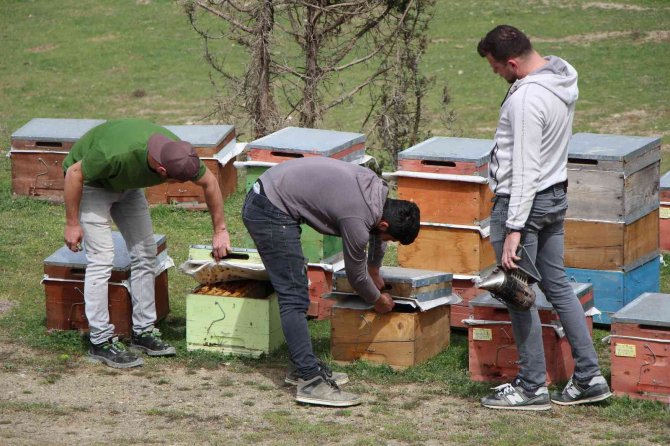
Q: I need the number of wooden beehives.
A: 11